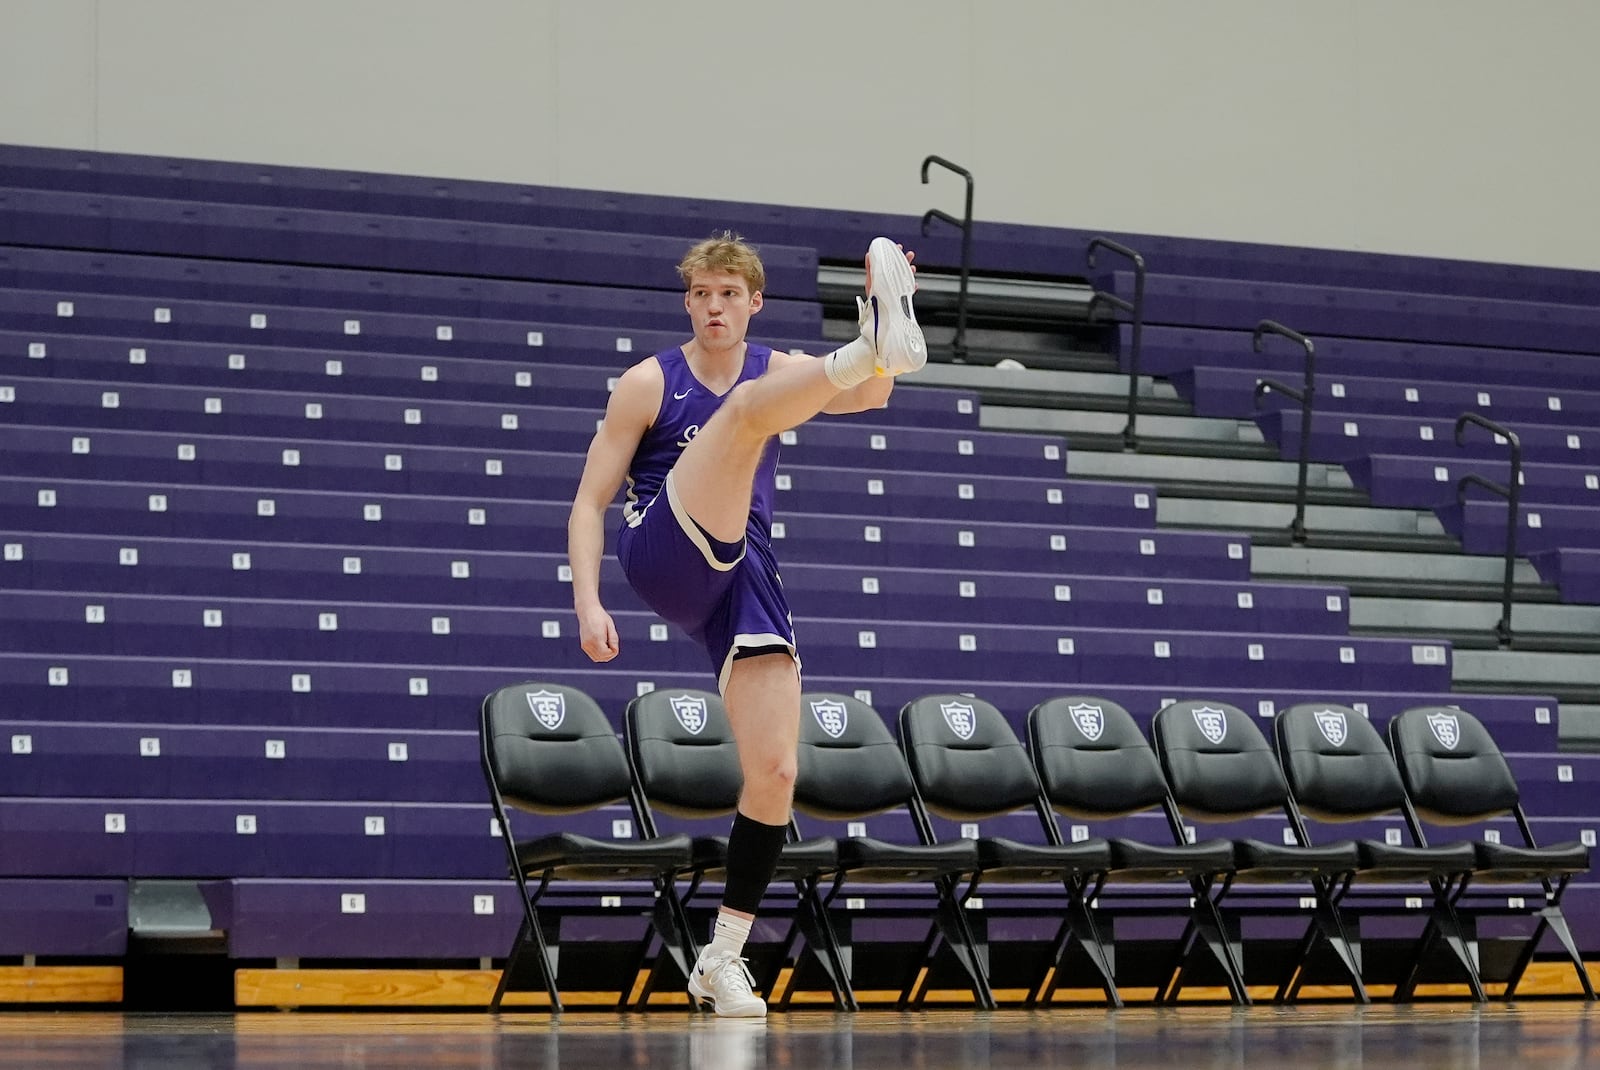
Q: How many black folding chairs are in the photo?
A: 8